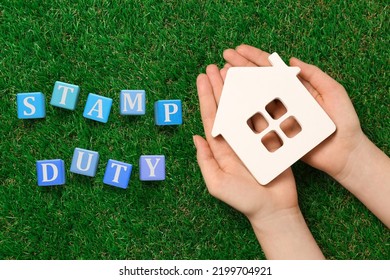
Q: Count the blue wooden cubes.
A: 9